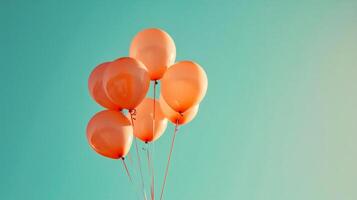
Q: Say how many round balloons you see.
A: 7